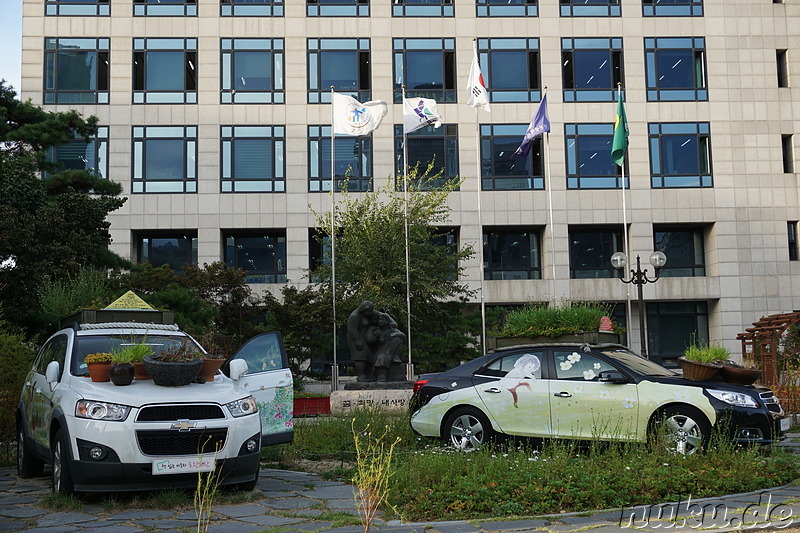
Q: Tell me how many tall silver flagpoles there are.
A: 5